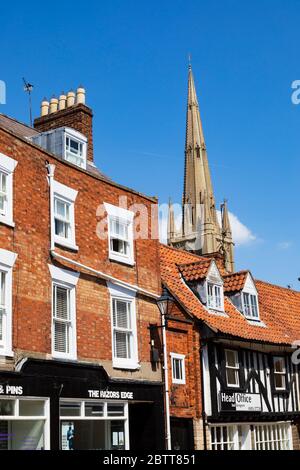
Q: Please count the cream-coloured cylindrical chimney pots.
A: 5